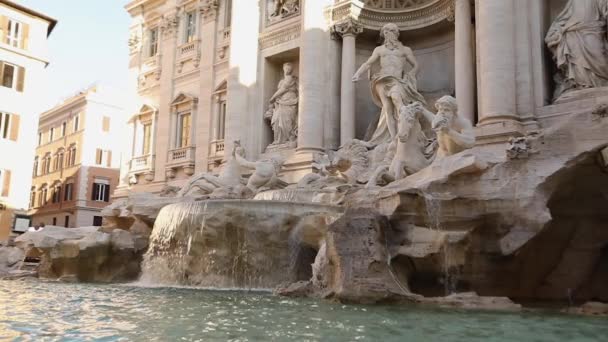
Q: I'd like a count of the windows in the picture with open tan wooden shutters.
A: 5